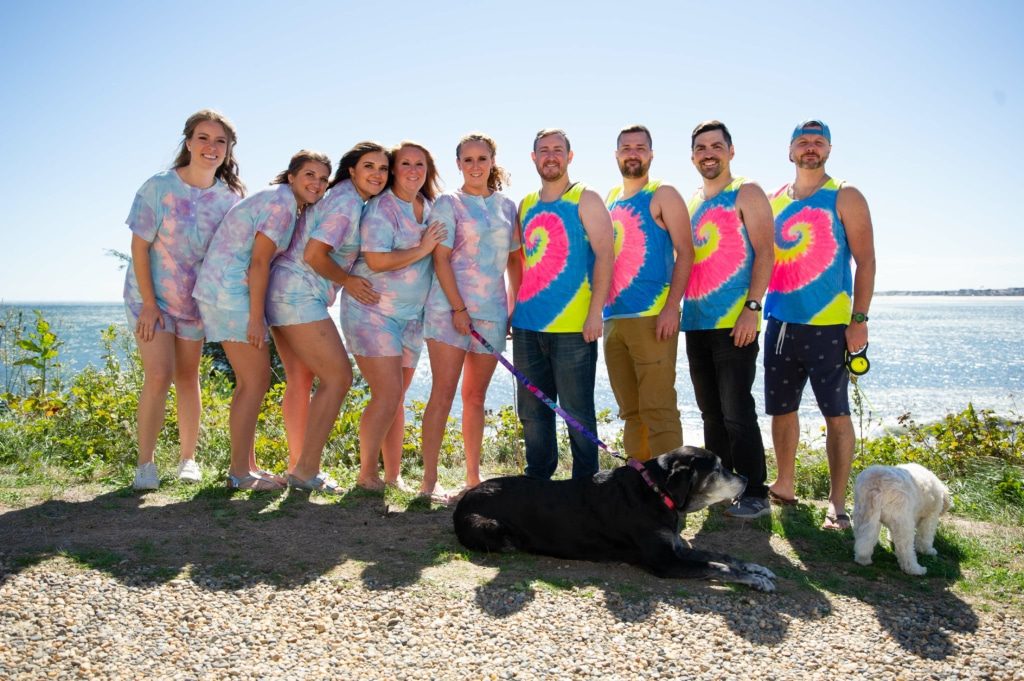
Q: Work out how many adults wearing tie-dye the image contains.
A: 9